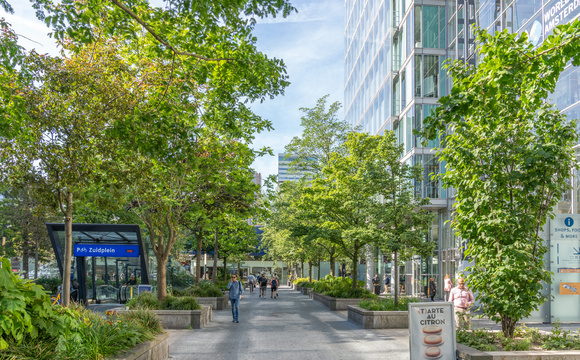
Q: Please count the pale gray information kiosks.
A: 1